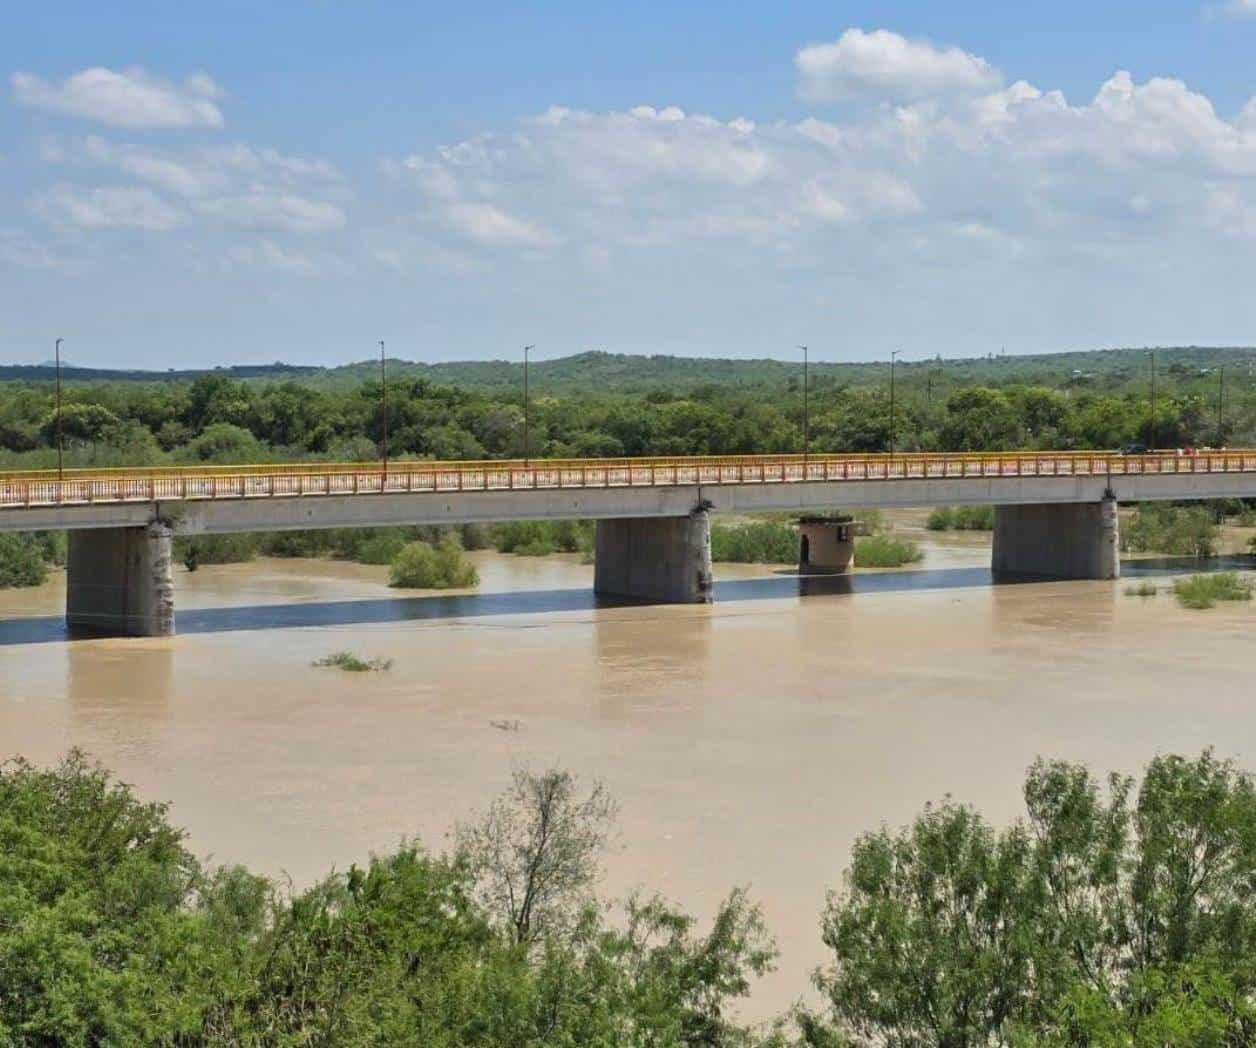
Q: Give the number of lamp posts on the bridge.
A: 7